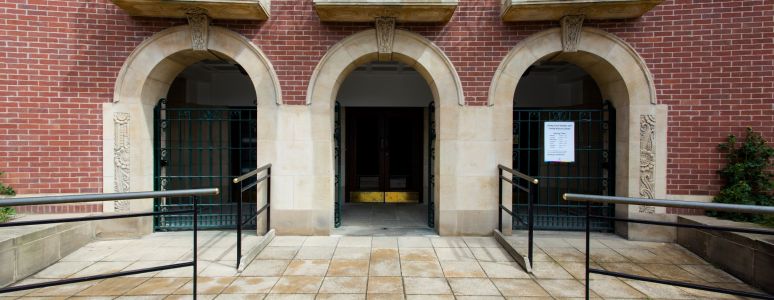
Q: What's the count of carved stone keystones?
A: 3